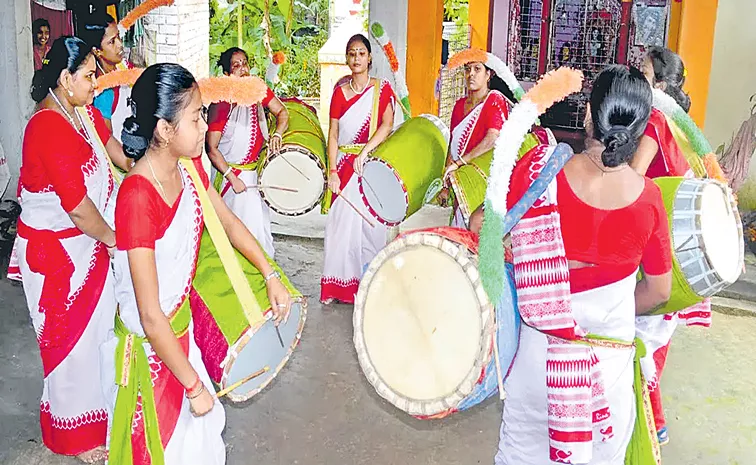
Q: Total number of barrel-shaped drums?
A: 6